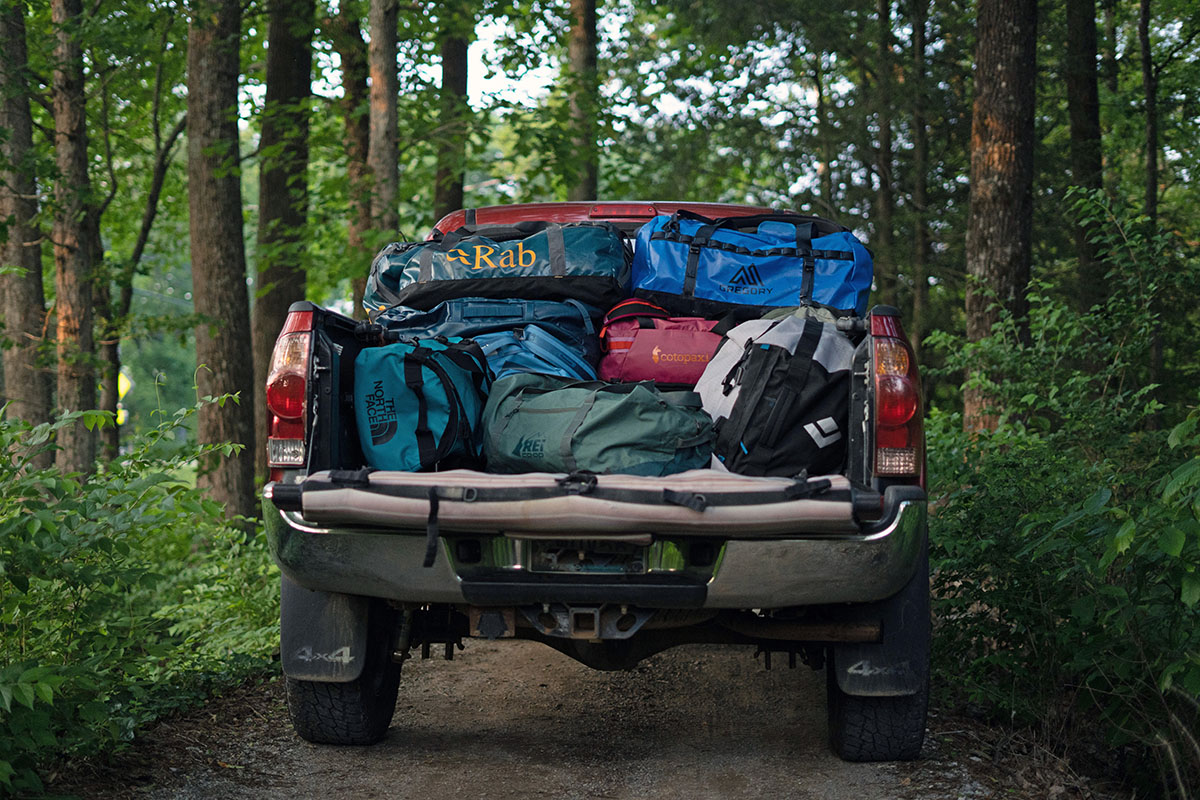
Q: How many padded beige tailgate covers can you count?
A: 1